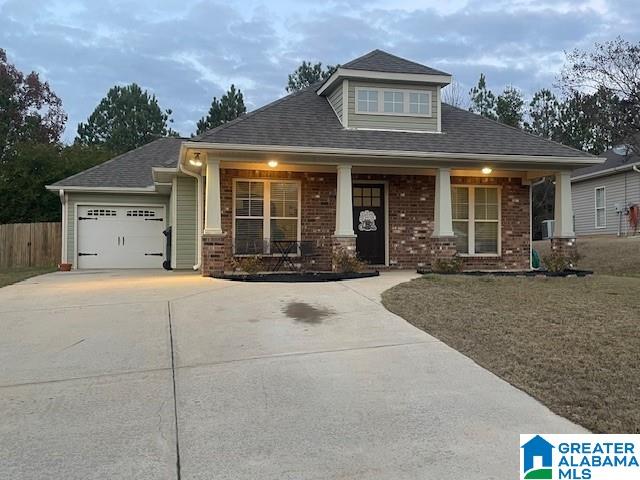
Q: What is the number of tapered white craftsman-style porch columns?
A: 4